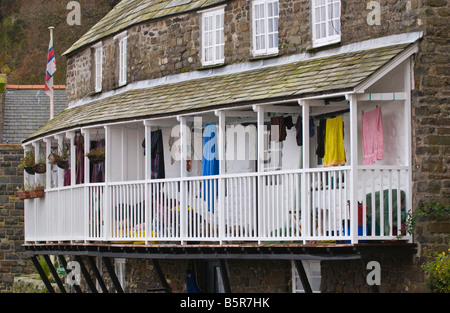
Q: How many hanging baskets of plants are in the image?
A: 4